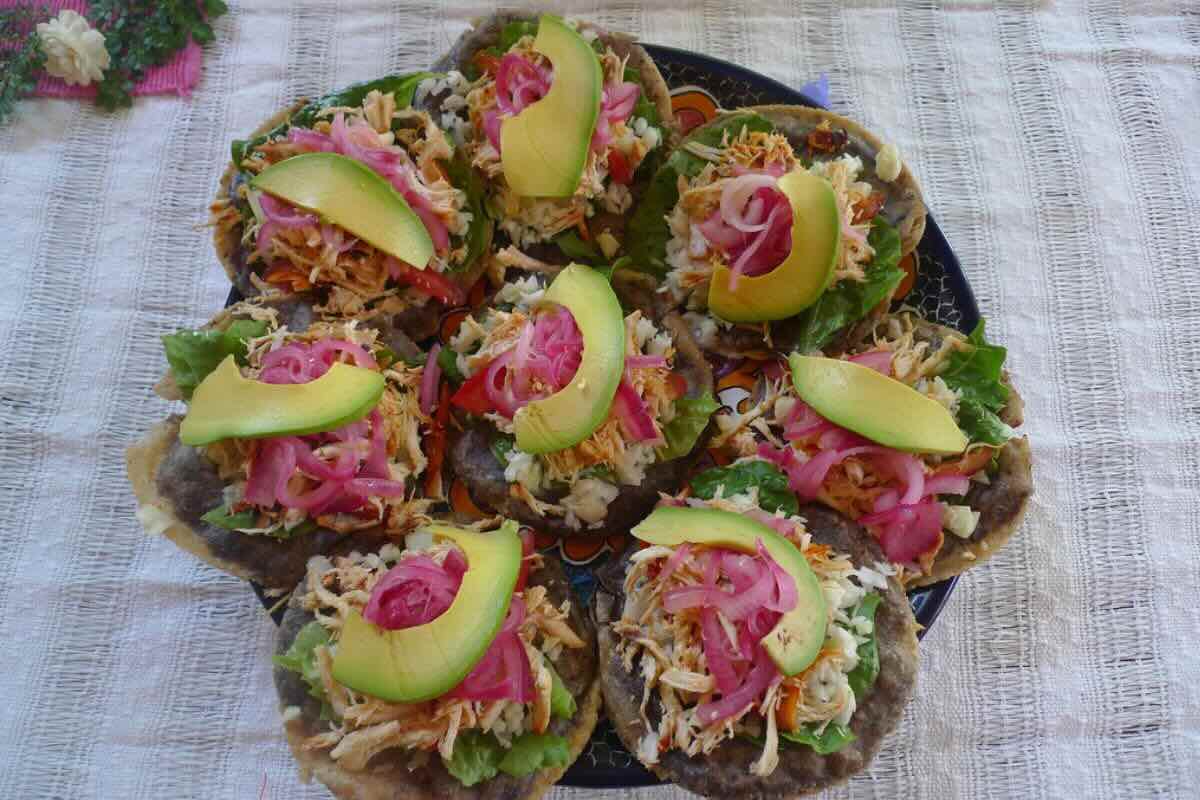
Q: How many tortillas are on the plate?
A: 8